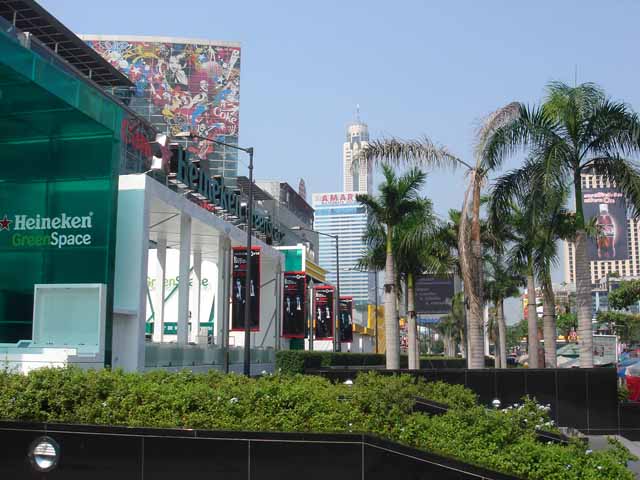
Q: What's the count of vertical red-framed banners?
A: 4